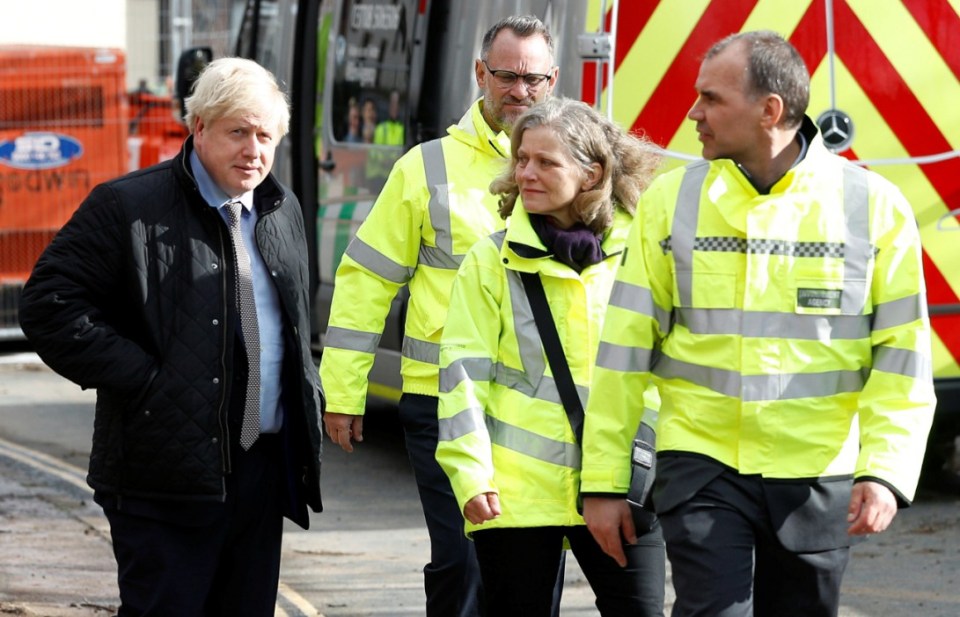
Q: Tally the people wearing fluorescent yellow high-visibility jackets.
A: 3